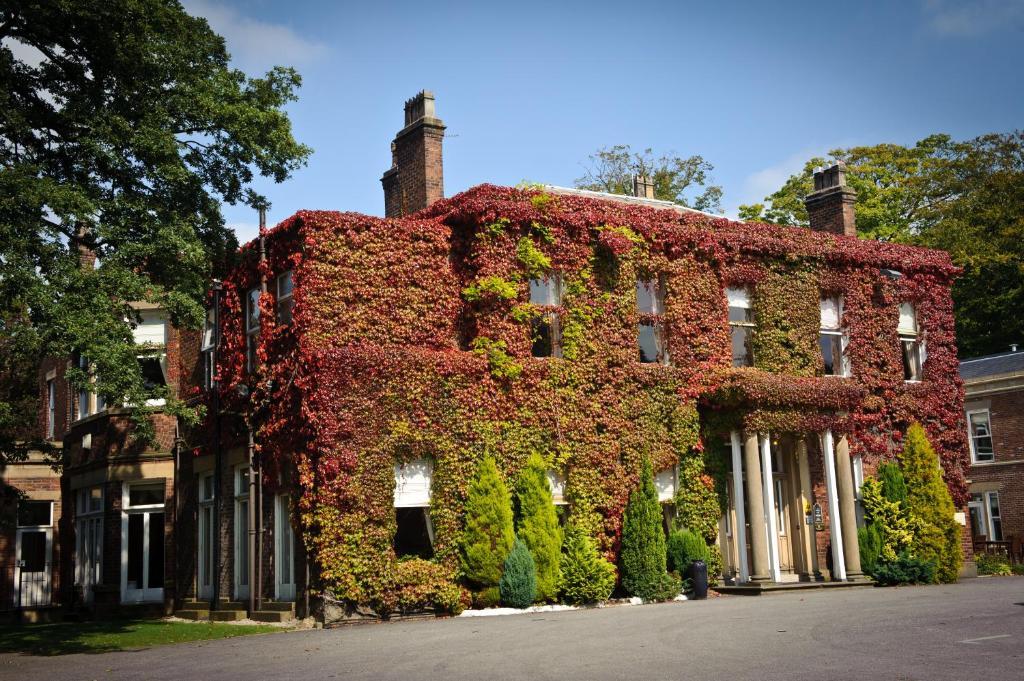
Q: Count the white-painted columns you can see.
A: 3